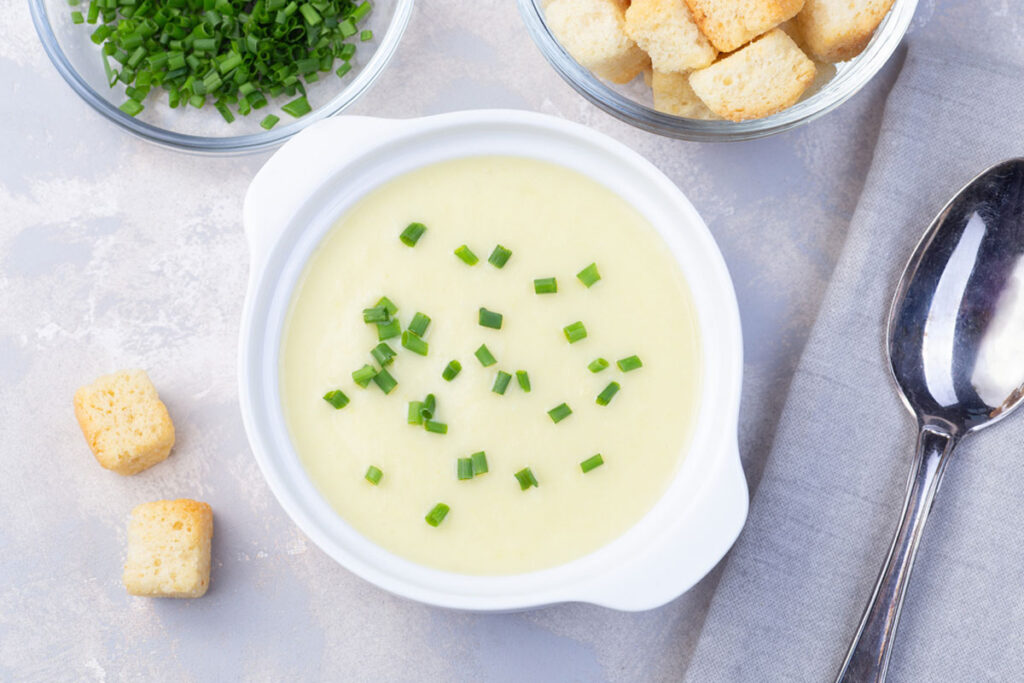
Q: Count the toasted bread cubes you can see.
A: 8